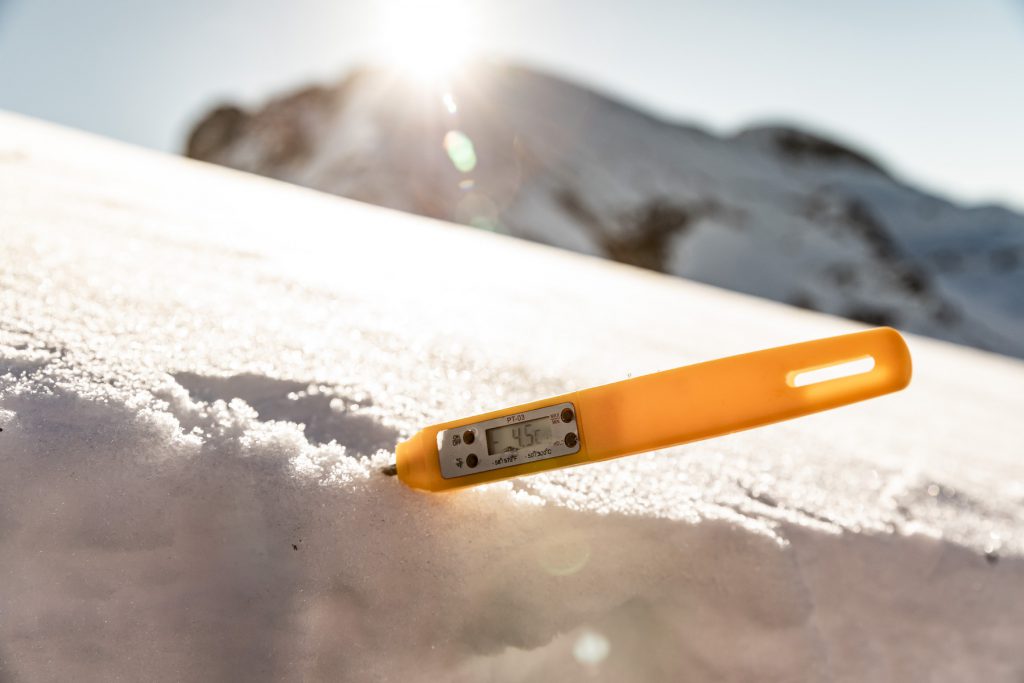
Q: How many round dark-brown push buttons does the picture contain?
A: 4